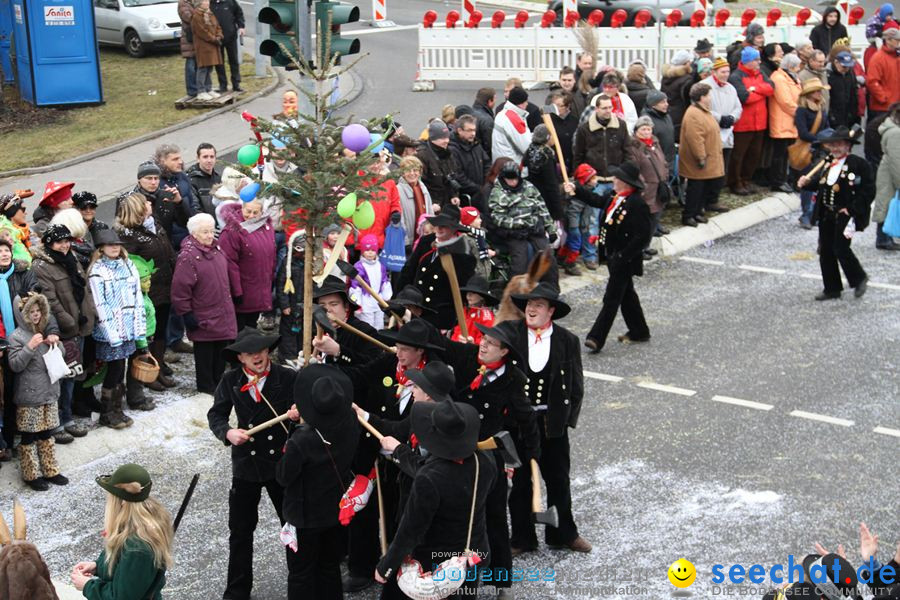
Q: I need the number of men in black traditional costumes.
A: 12